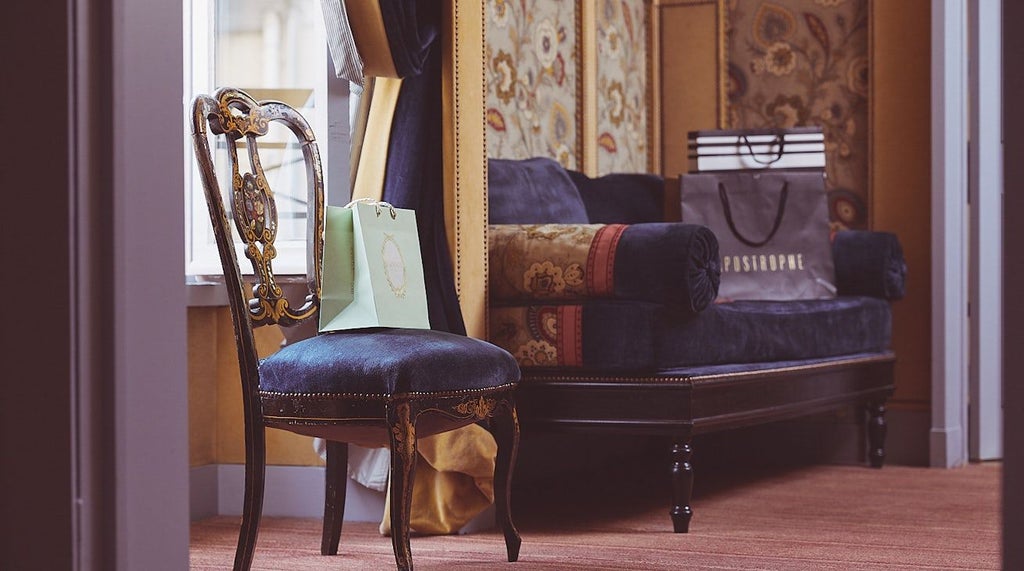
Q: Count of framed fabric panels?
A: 3